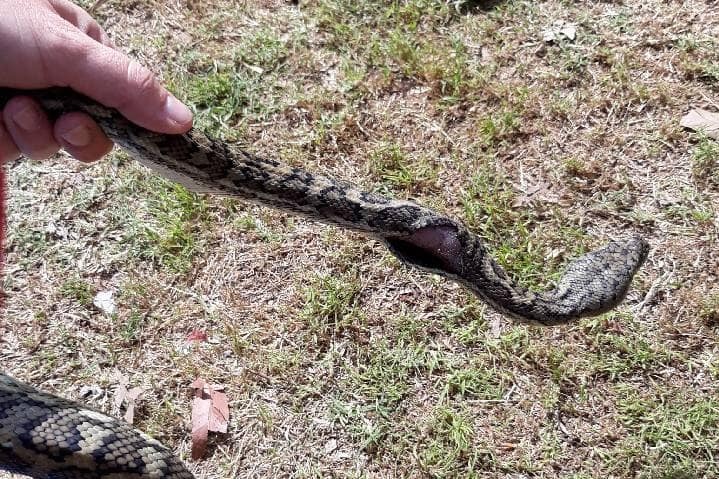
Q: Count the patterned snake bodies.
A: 2